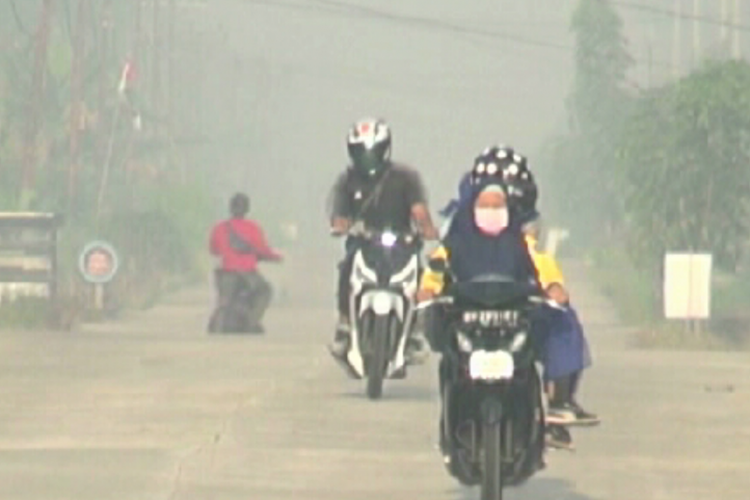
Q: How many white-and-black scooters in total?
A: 1